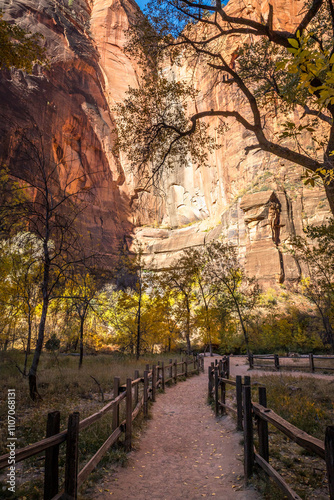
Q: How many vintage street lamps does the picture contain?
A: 0